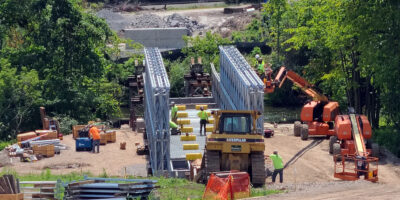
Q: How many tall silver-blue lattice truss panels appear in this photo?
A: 2